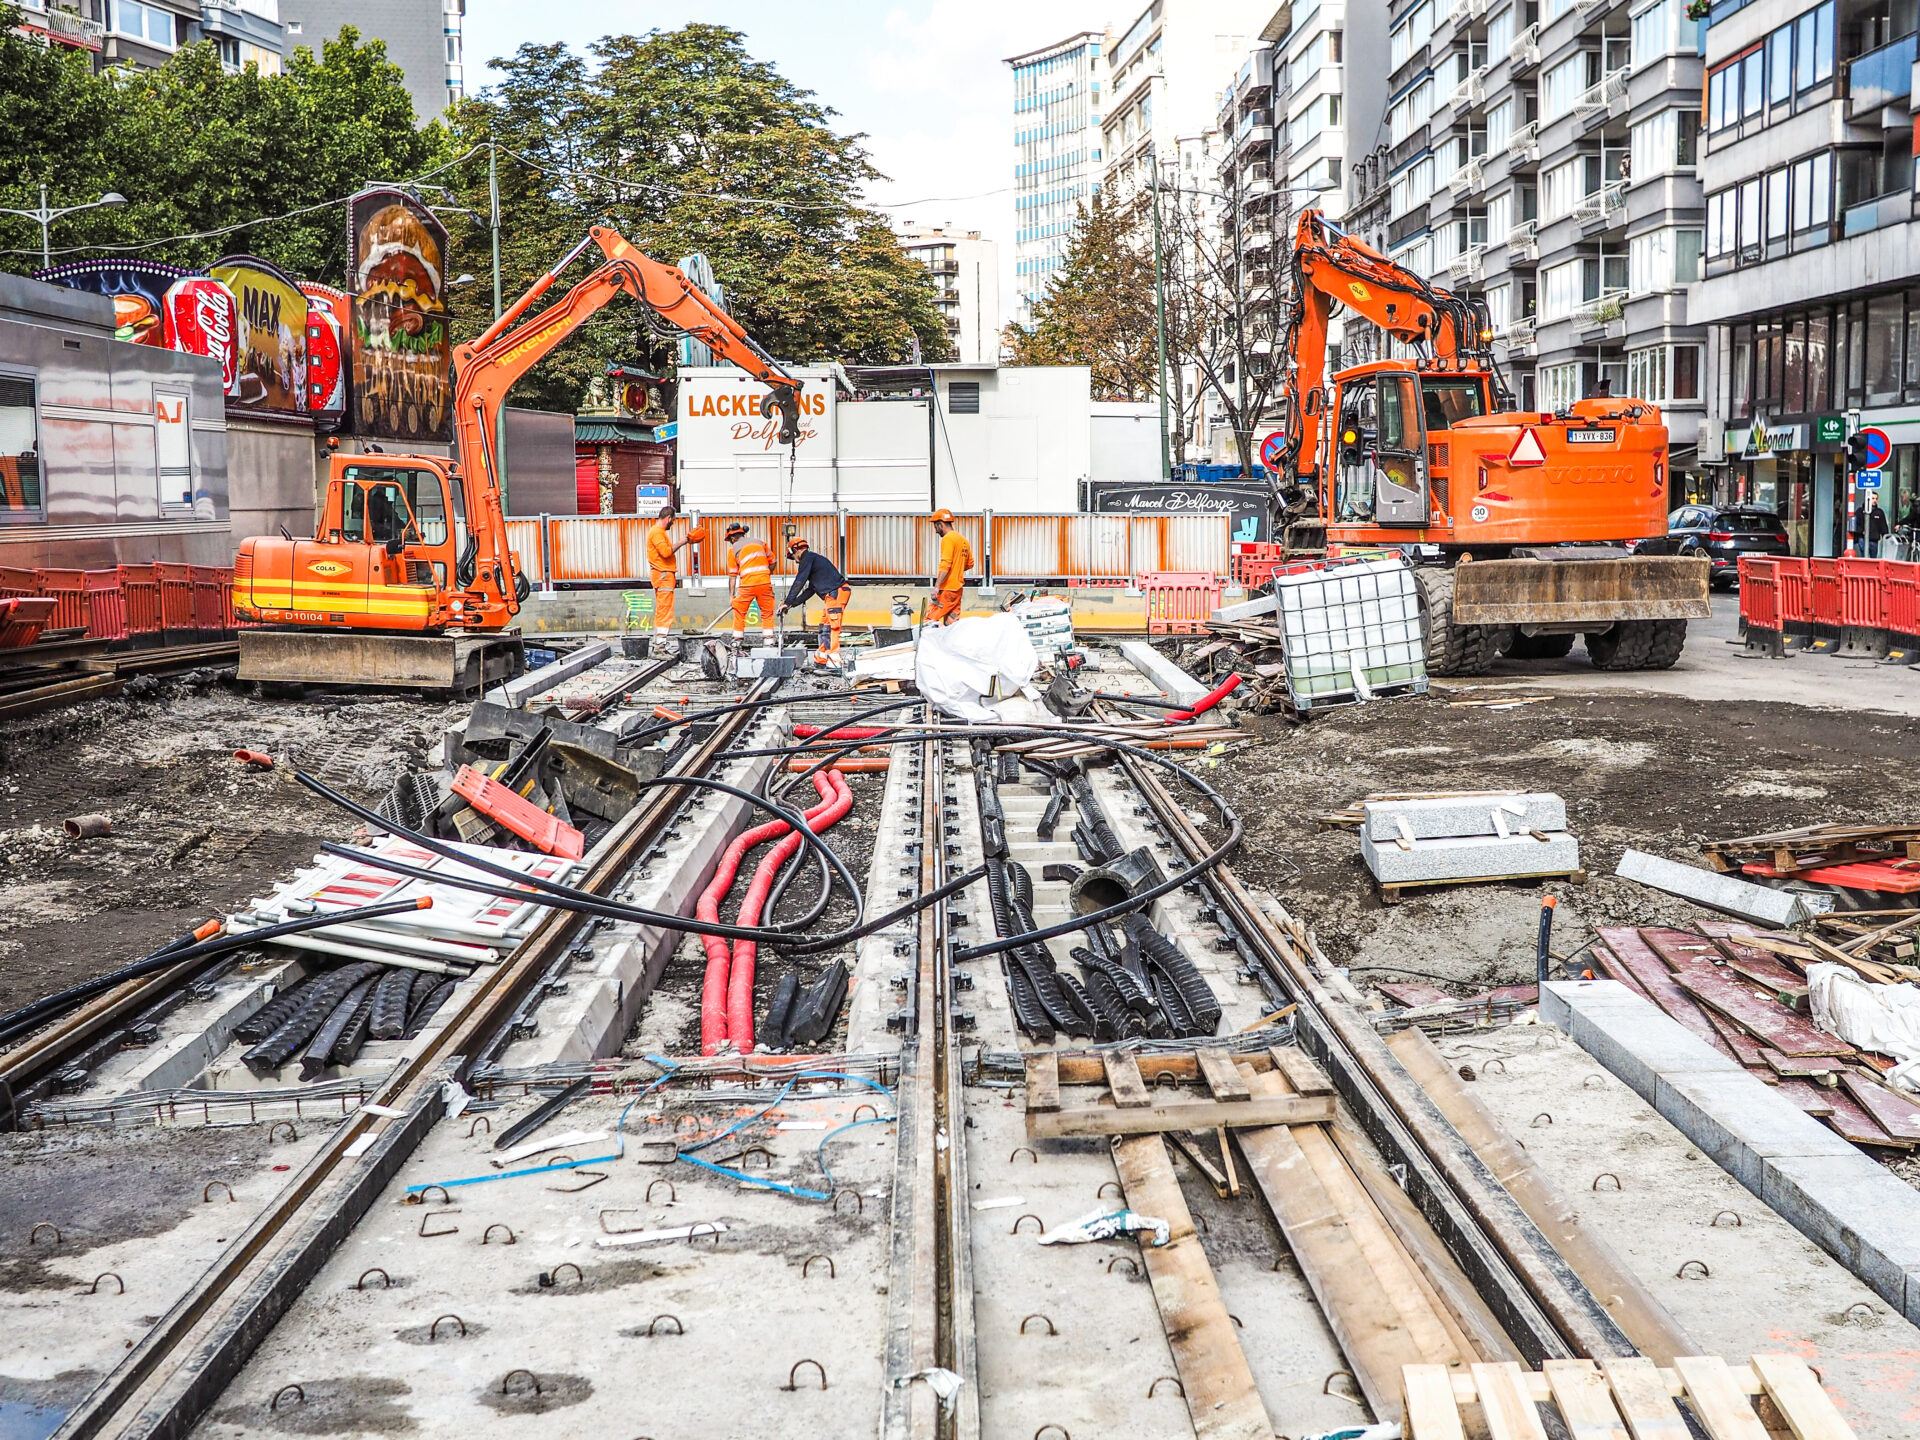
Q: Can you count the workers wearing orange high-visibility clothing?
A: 4